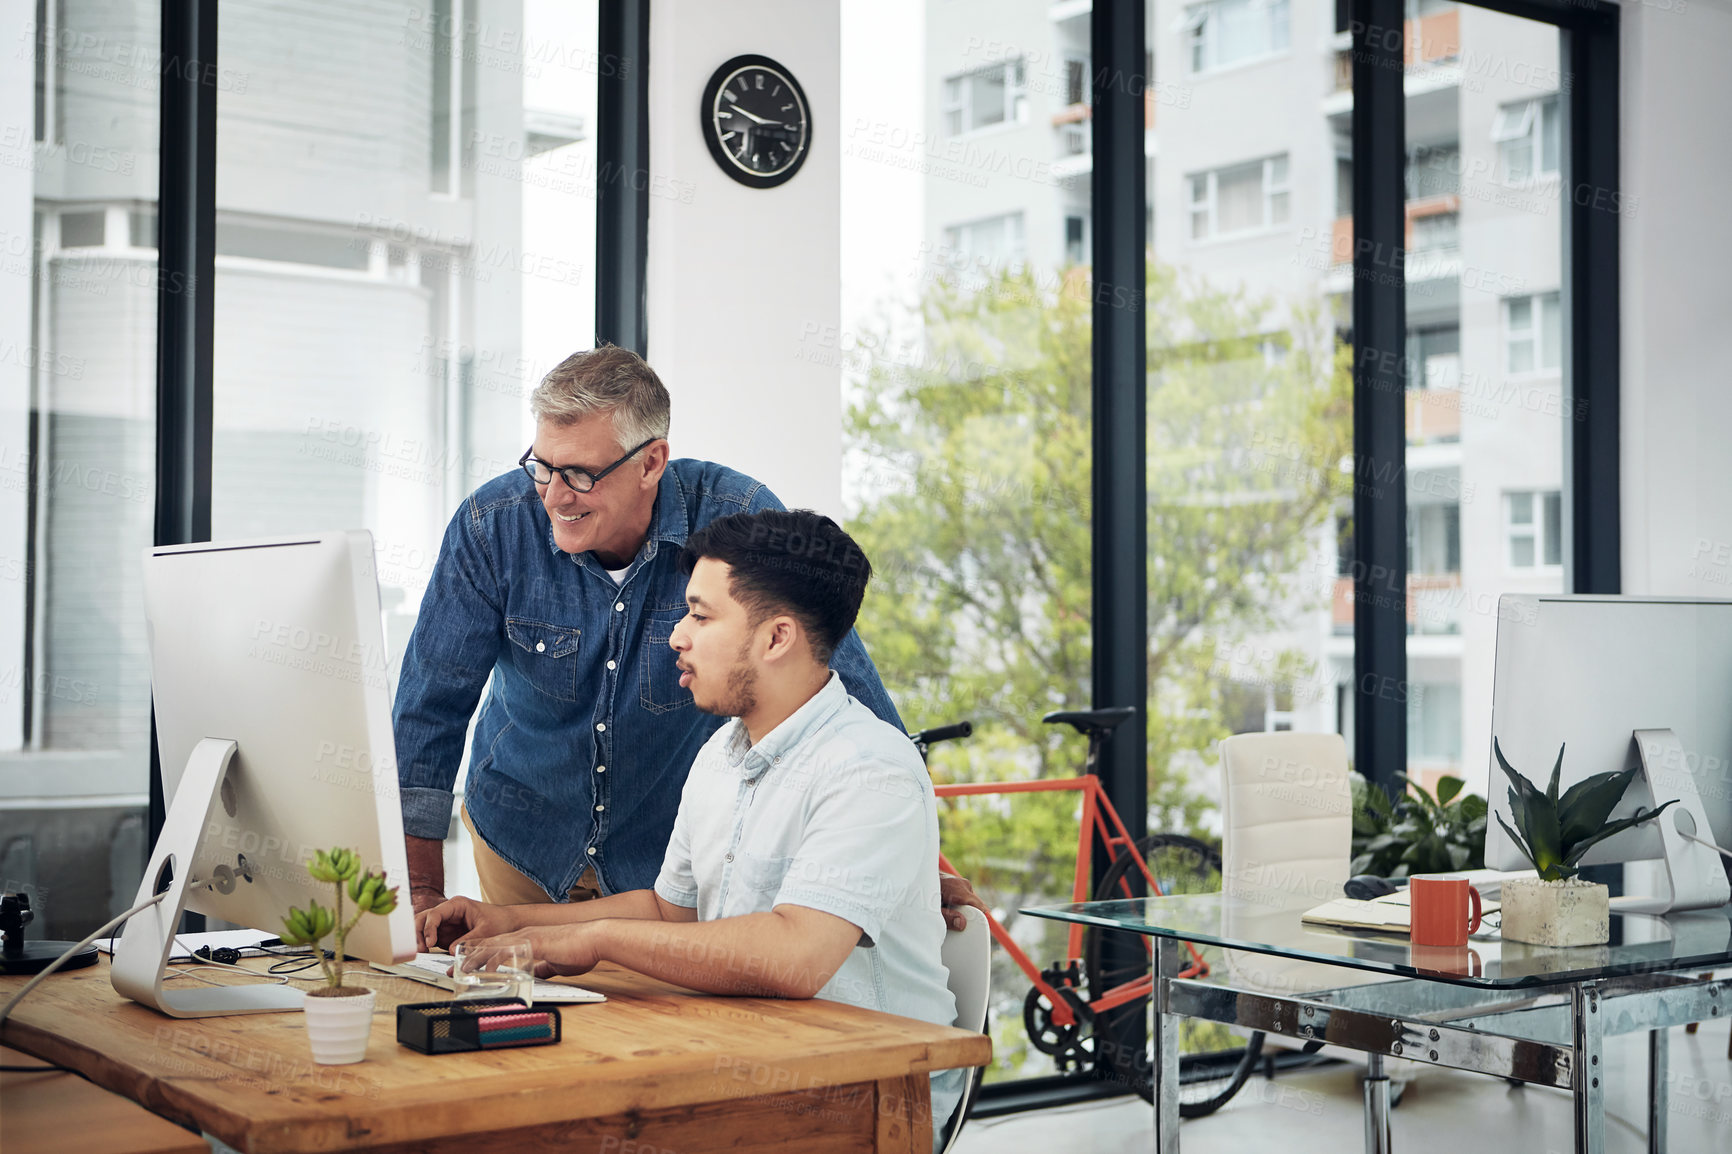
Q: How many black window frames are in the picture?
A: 5